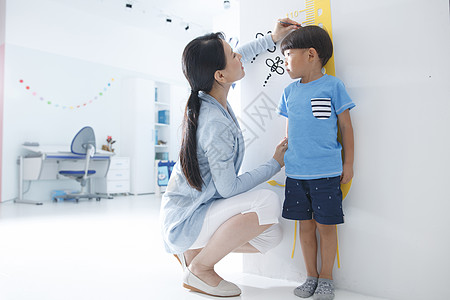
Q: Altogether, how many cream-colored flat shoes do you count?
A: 2